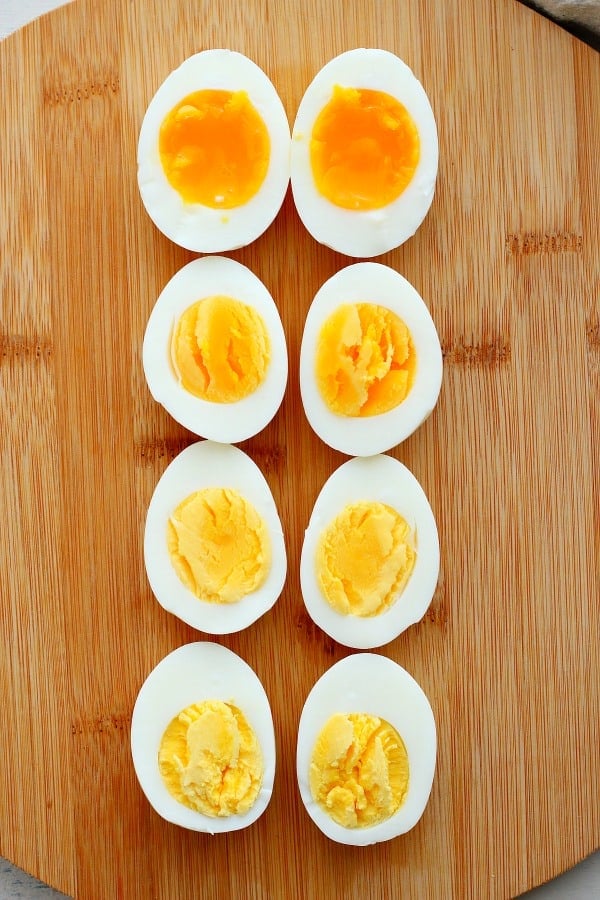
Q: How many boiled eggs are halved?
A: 4